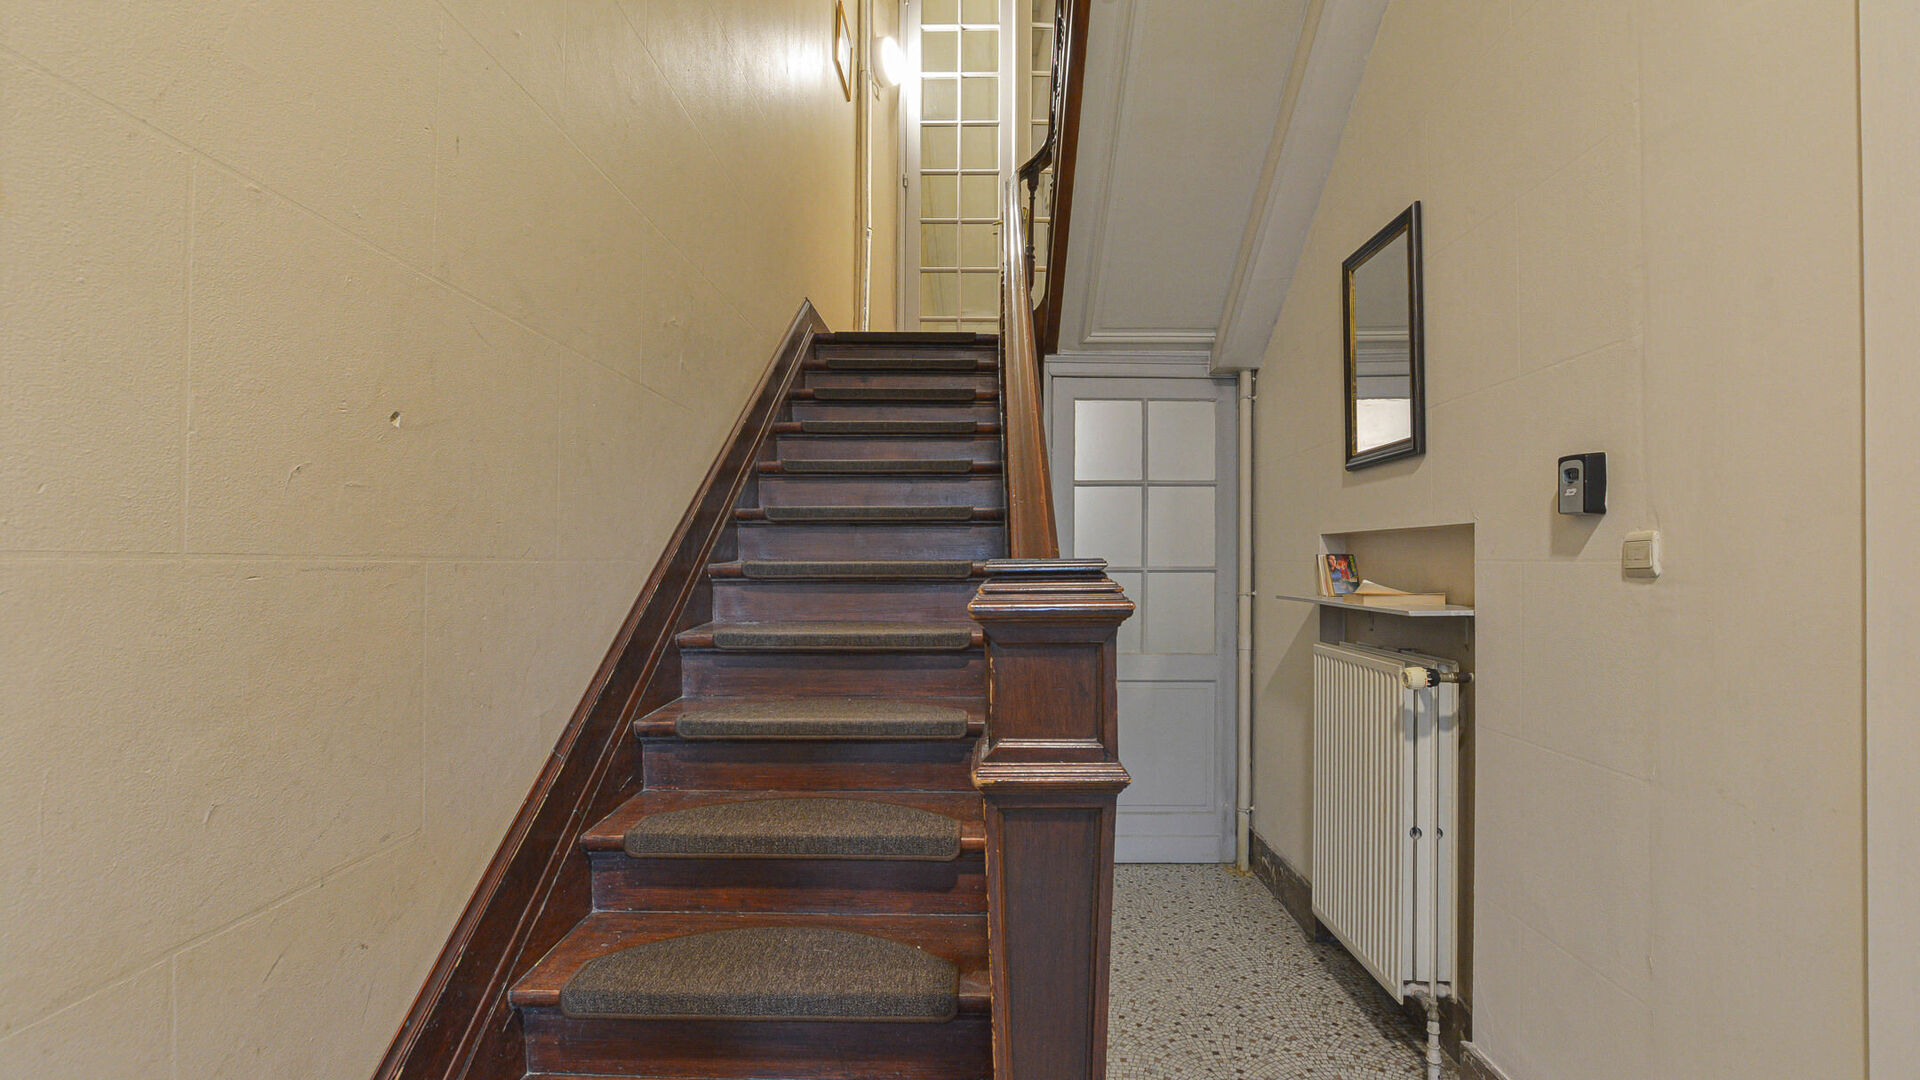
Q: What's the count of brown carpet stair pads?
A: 11